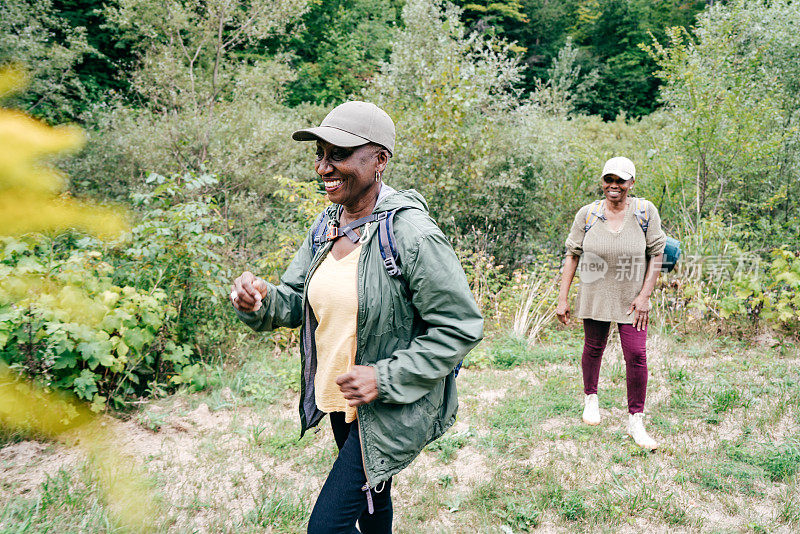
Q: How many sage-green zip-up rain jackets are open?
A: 1